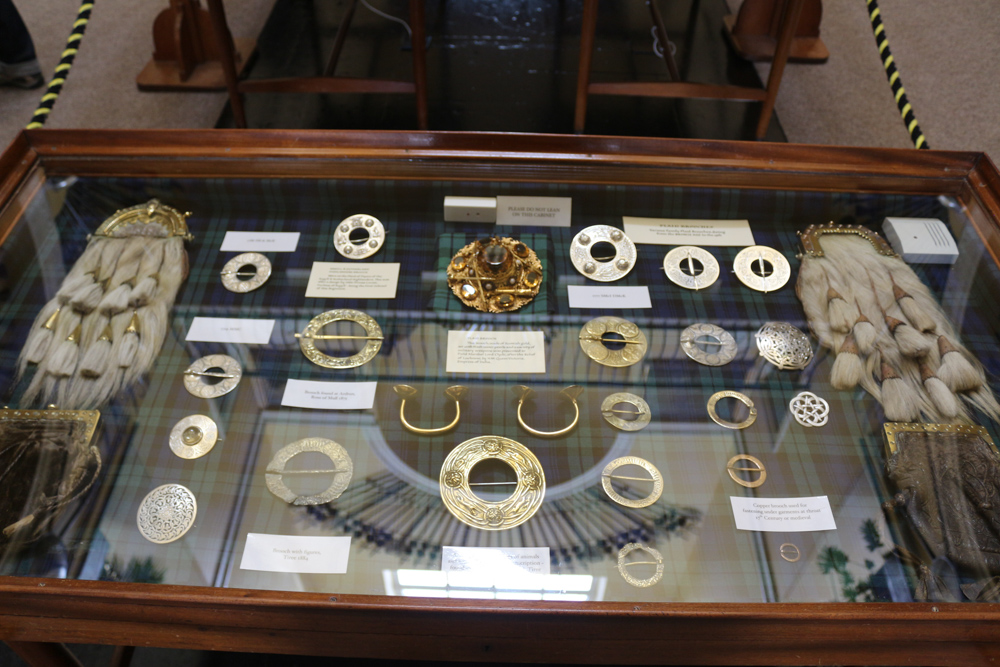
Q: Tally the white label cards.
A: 11